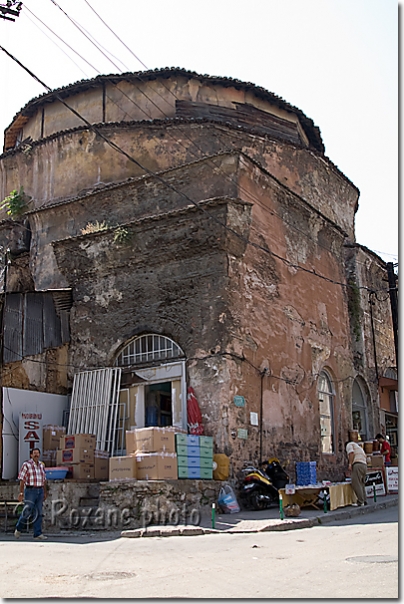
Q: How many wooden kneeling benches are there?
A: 0